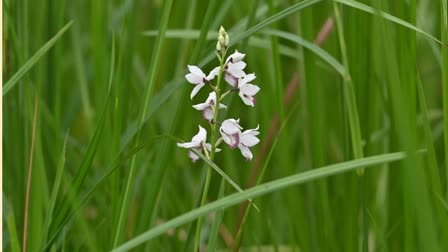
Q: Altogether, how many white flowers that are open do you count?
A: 7